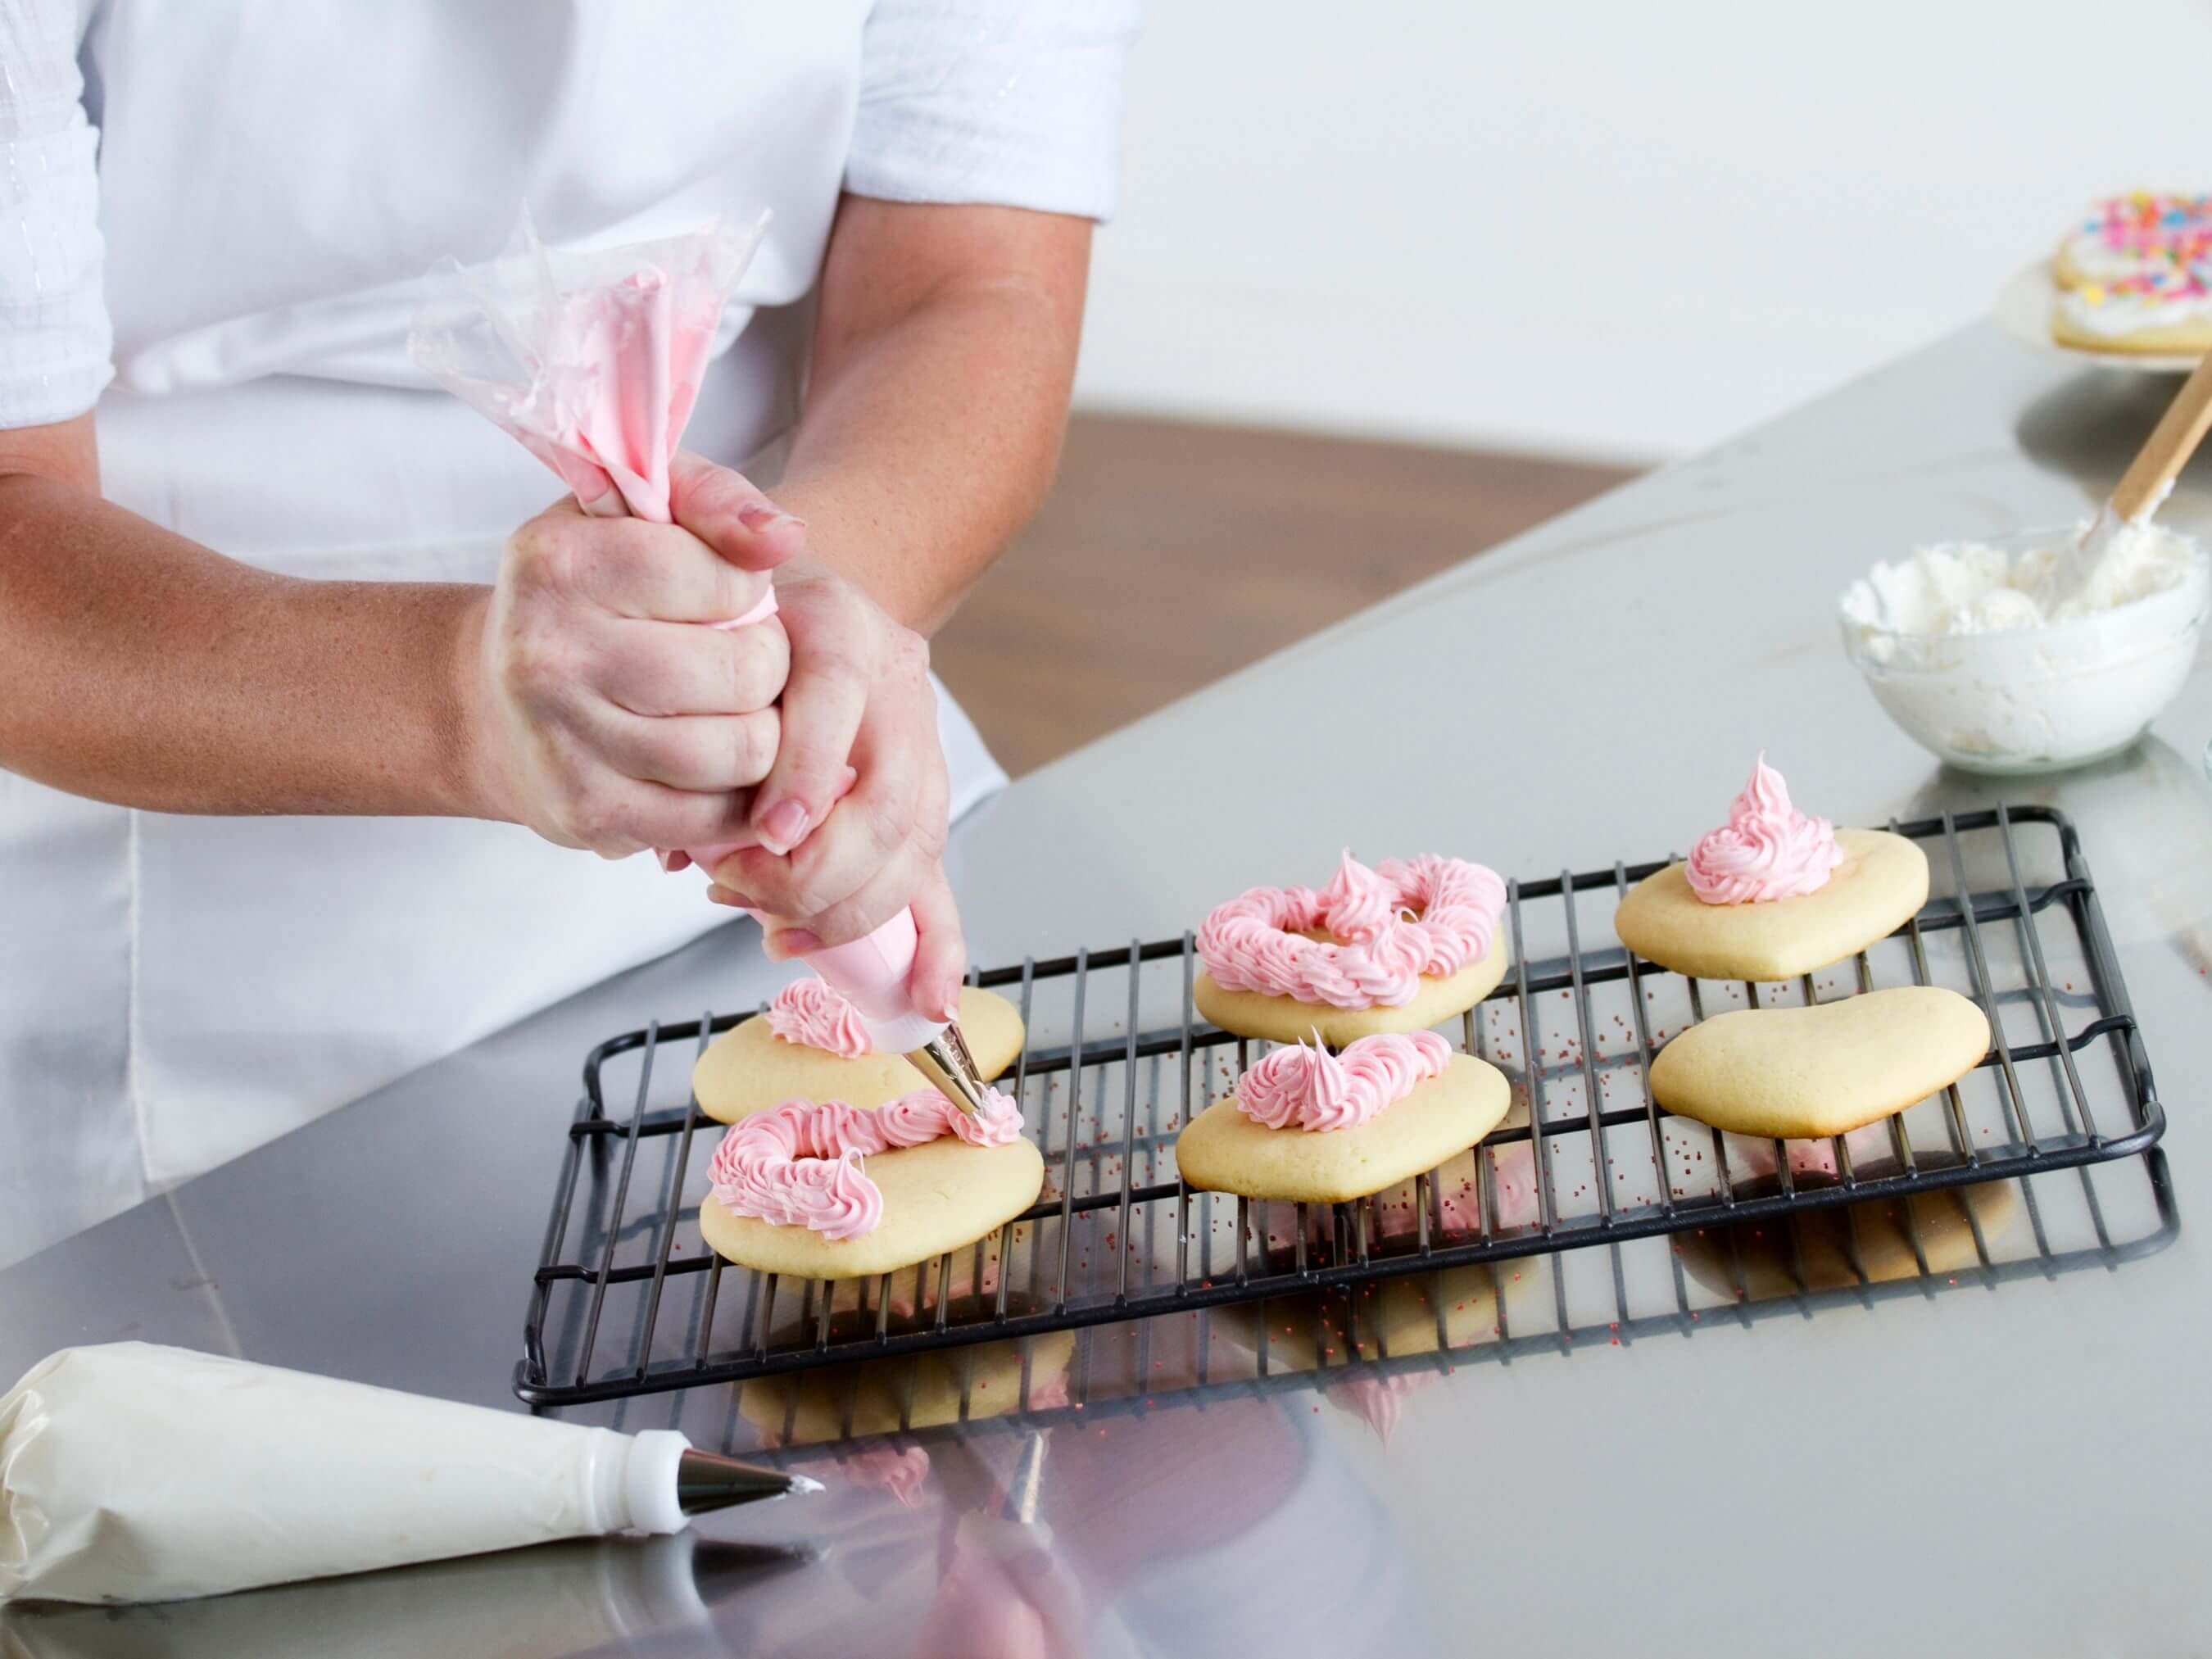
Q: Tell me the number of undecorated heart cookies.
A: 1